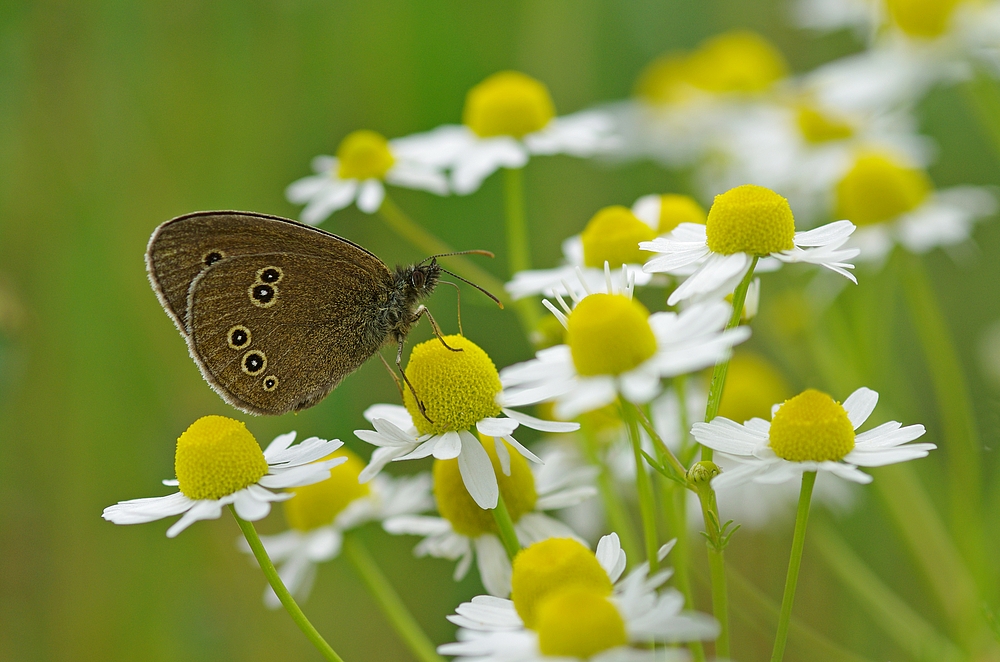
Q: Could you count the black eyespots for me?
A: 6